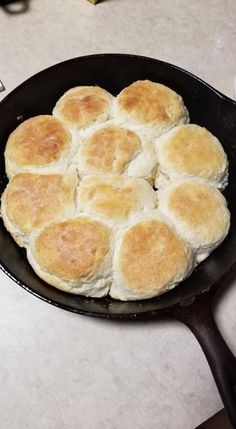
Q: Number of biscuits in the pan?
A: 10